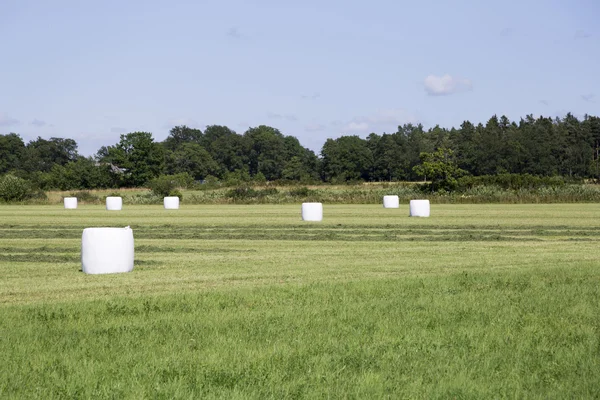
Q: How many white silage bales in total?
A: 7